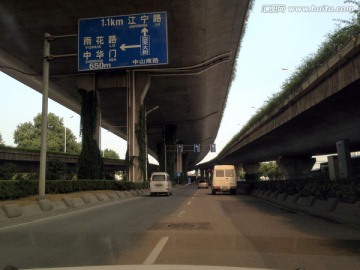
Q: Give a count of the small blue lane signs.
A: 3